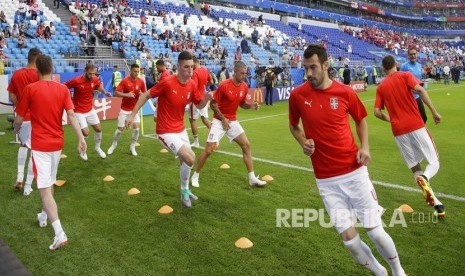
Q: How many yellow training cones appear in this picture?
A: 11